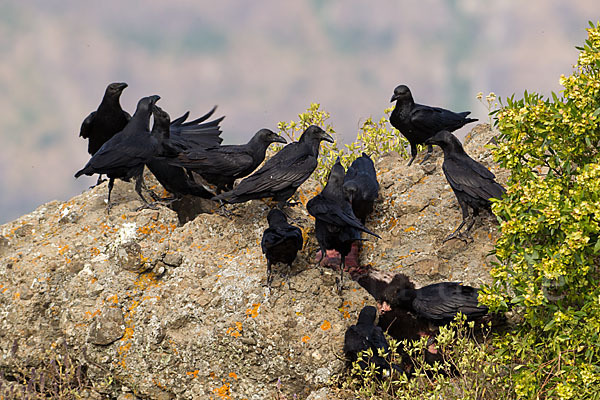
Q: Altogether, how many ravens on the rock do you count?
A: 12